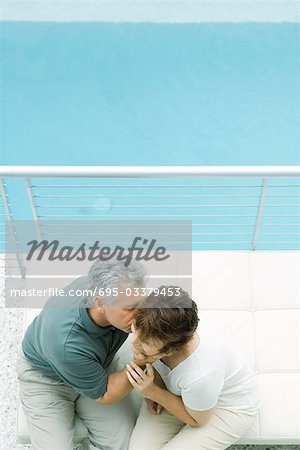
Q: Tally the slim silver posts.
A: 3